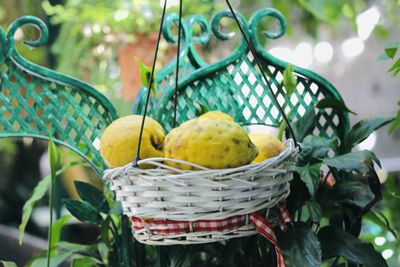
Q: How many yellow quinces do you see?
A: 4